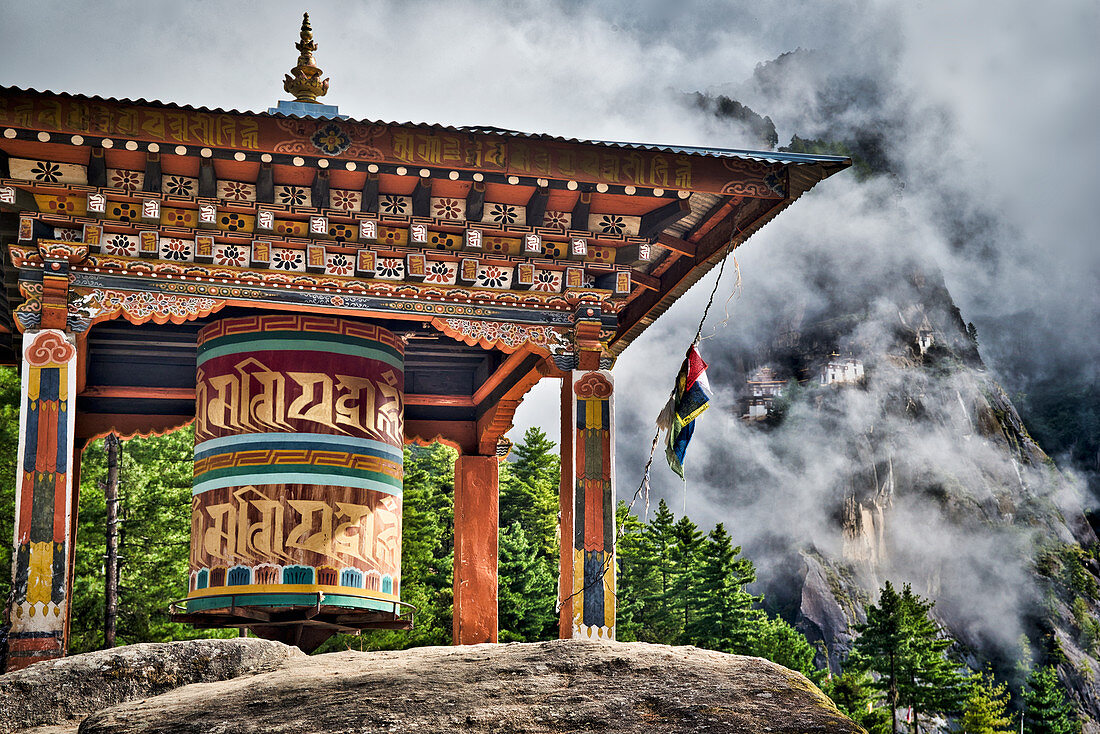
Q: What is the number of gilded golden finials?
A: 1